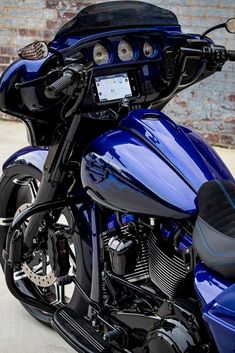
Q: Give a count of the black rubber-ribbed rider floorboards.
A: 1